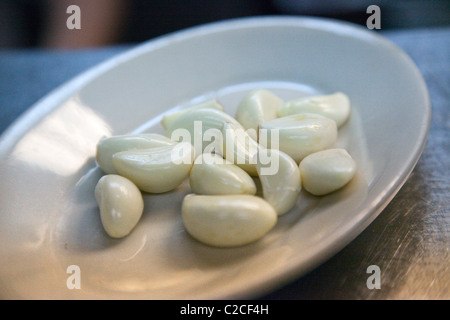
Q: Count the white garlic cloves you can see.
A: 13